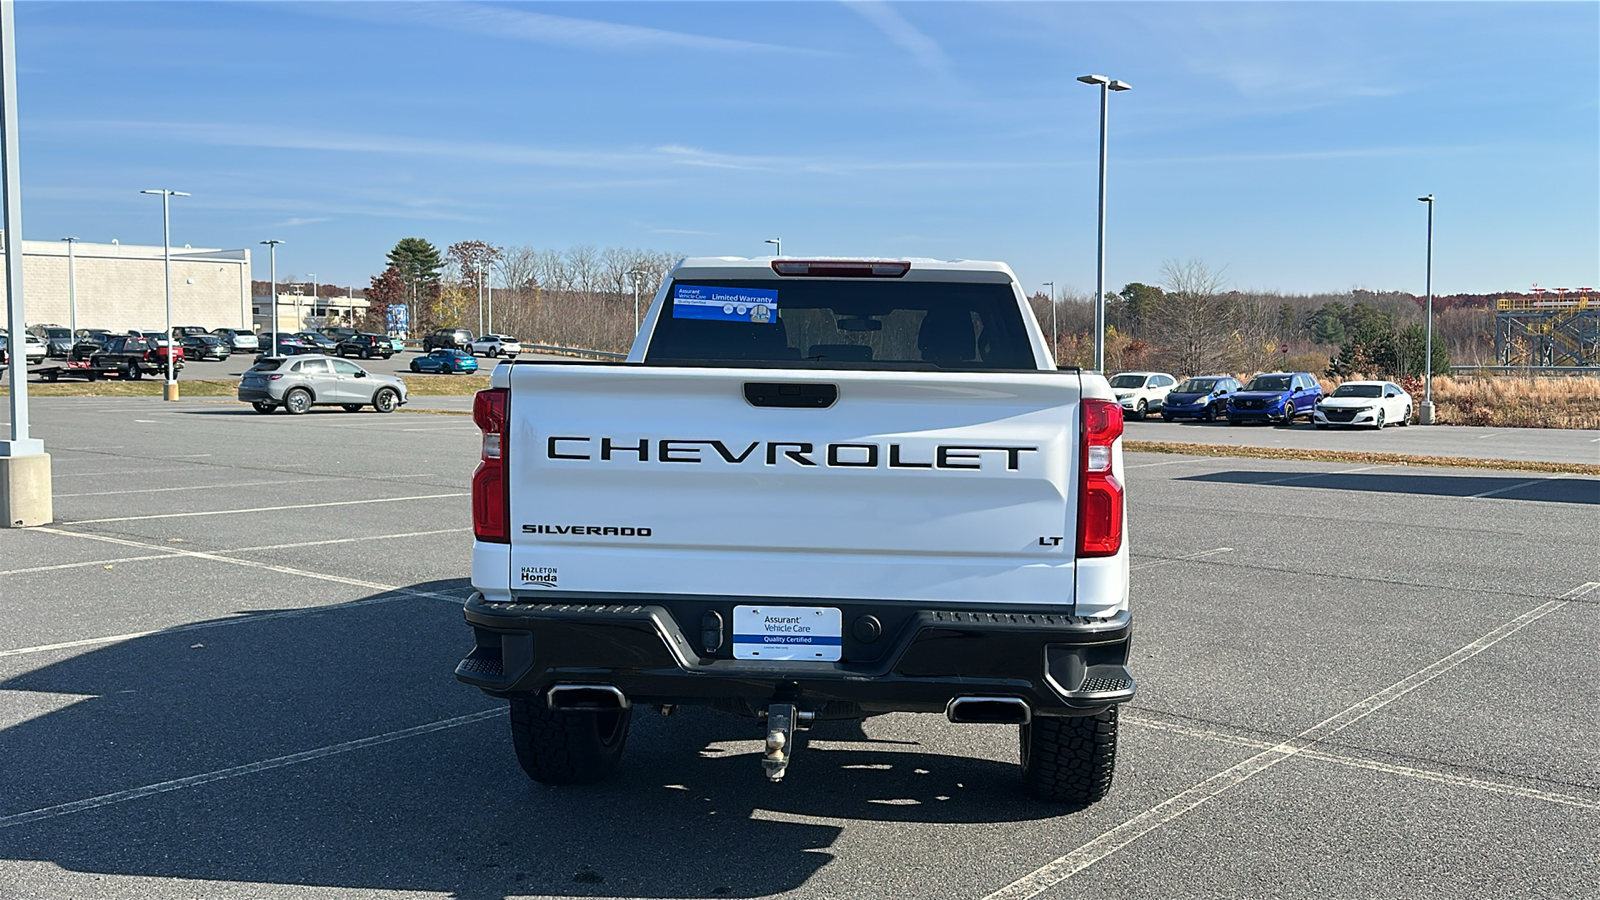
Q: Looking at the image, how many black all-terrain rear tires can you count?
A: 2